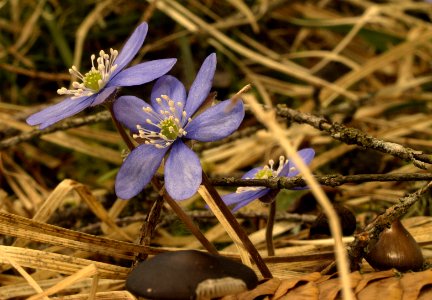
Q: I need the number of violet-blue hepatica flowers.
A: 3